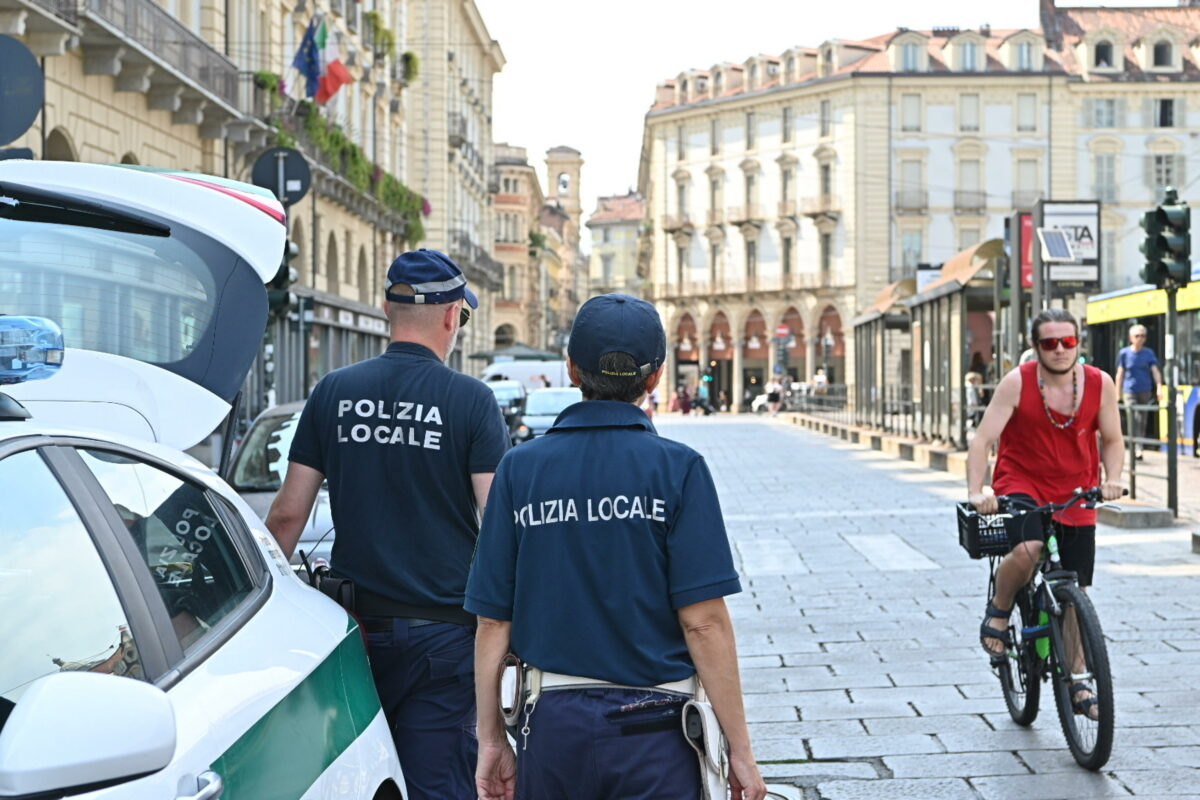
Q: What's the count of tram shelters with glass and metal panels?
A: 2